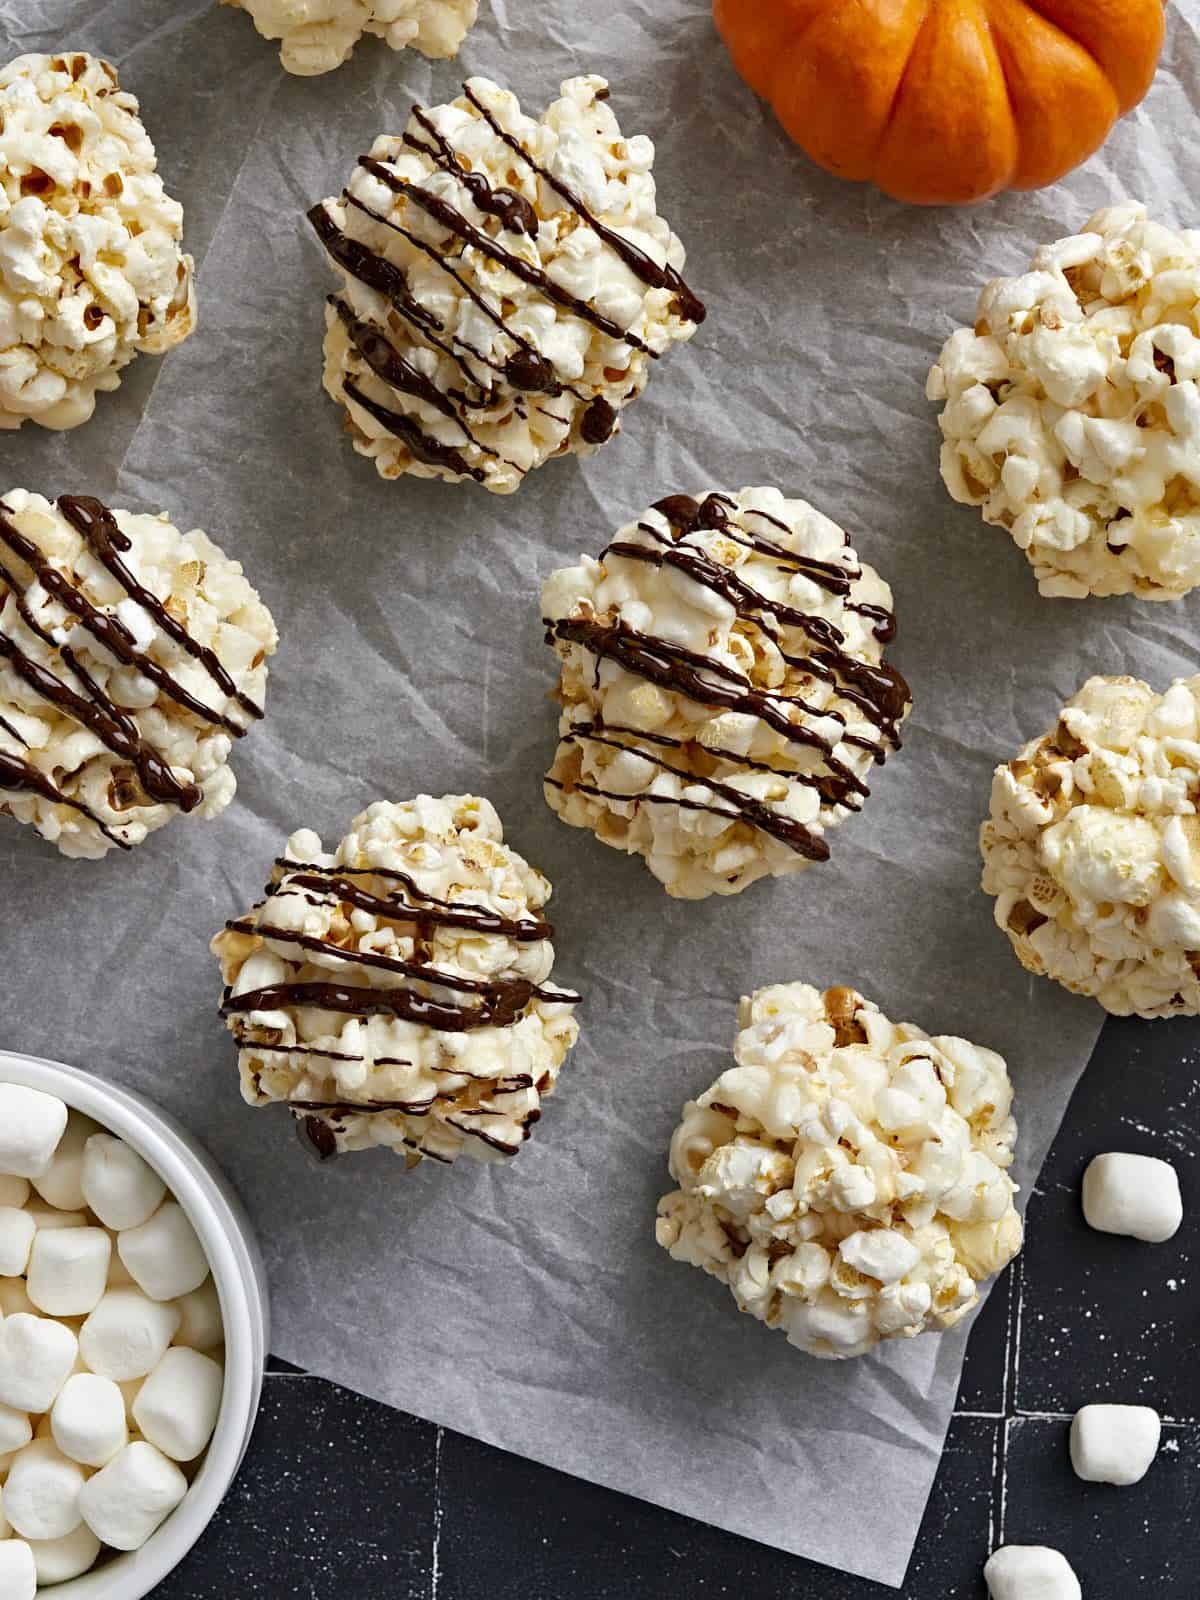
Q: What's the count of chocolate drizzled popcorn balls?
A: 4